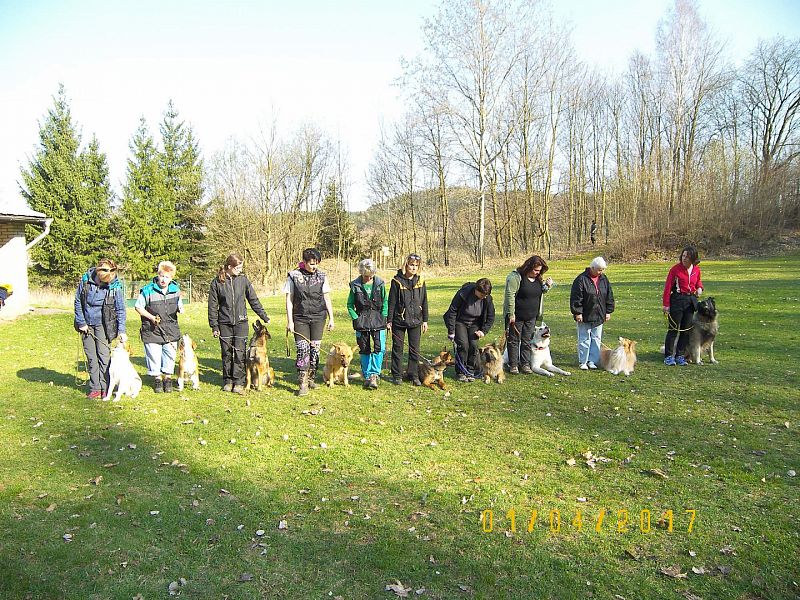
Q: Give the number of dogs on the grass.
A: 9